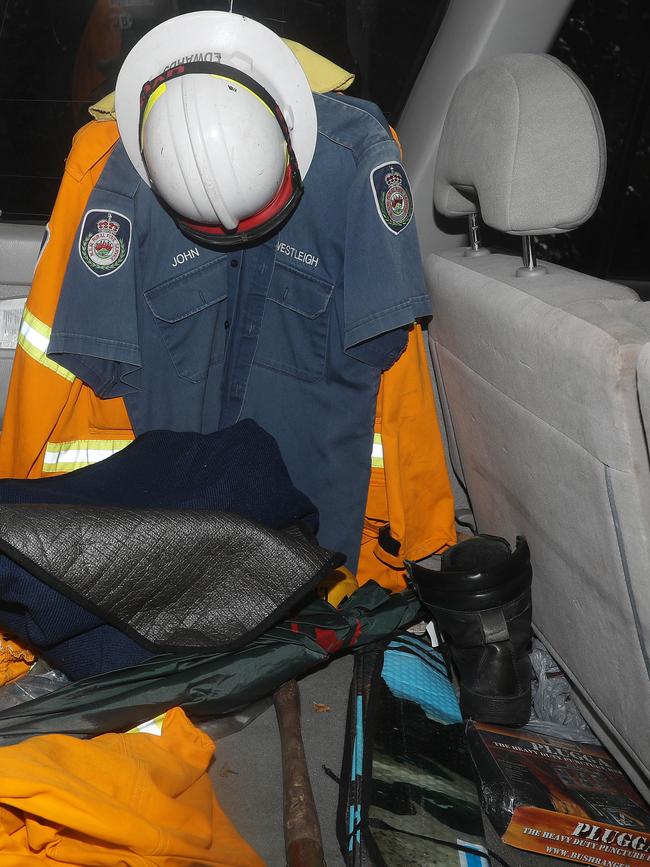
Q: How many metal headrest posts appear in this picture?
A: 2